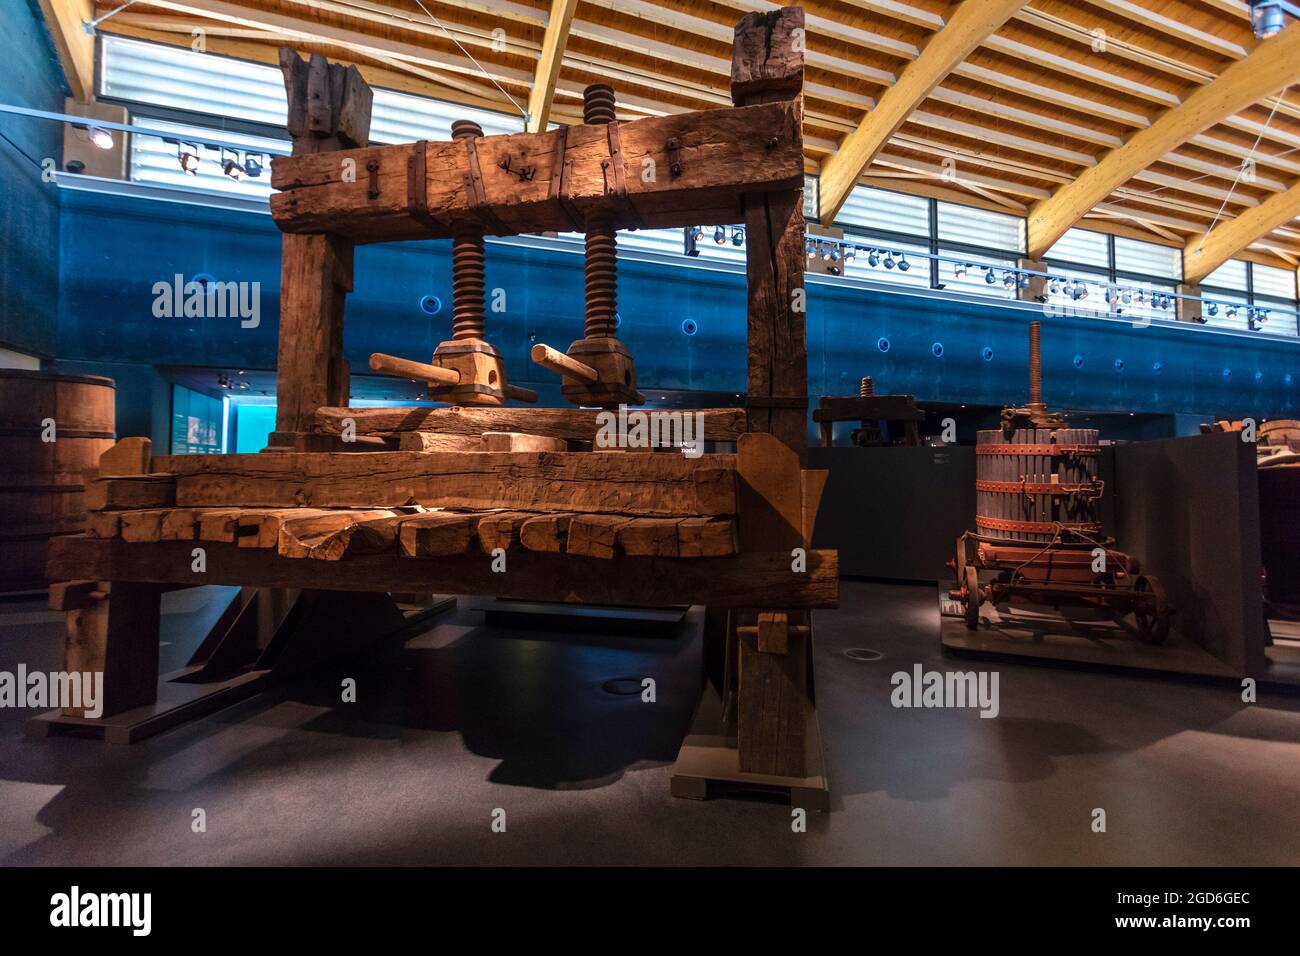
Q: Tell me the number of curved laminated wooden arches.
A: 5